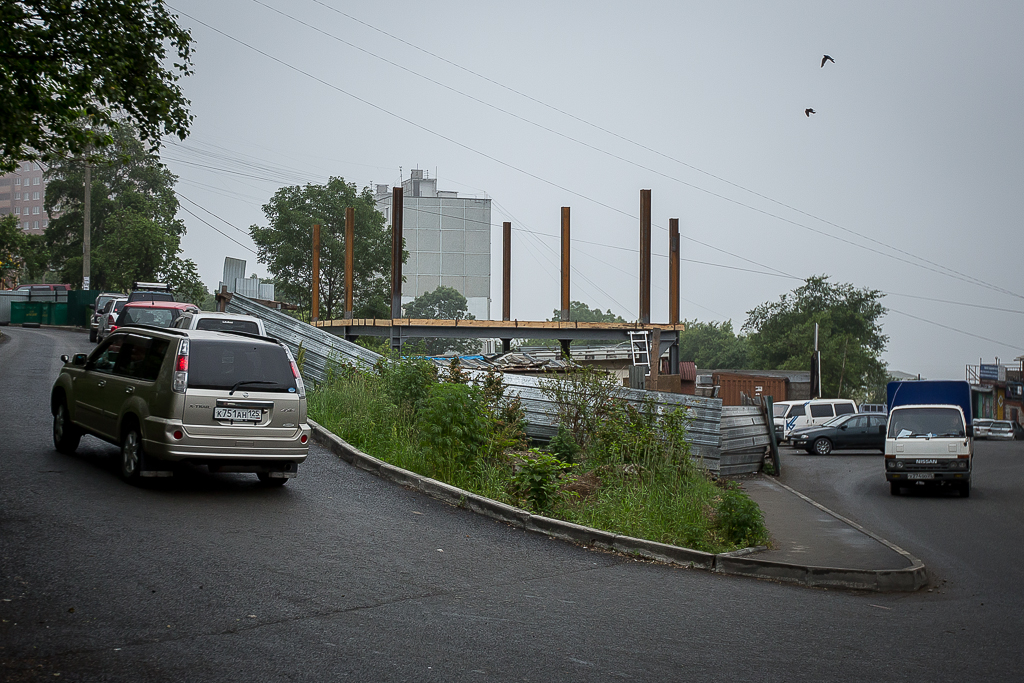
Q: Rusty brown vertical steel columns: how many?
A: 7